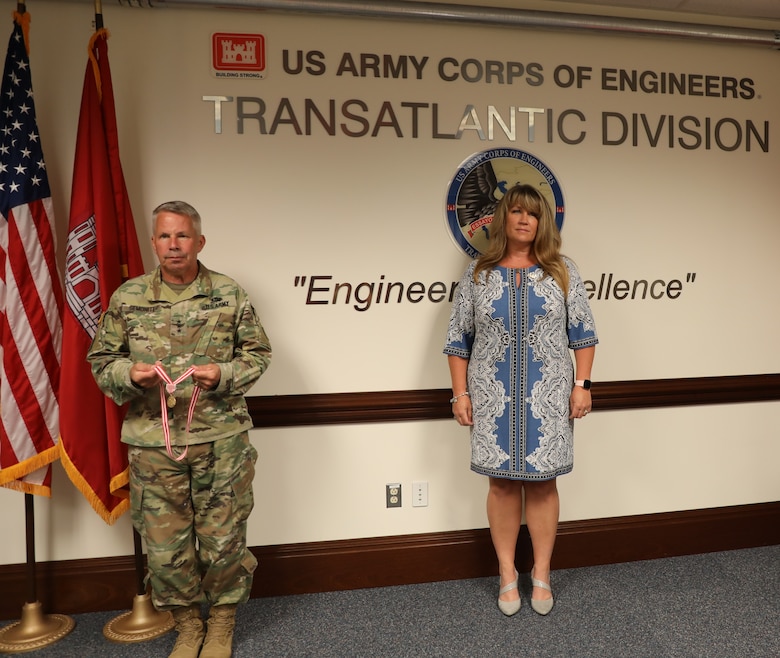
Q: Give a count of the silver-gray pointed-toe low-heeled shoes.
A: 2